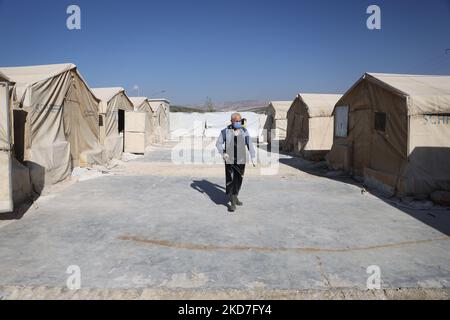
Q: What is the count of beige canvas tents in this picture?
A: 8